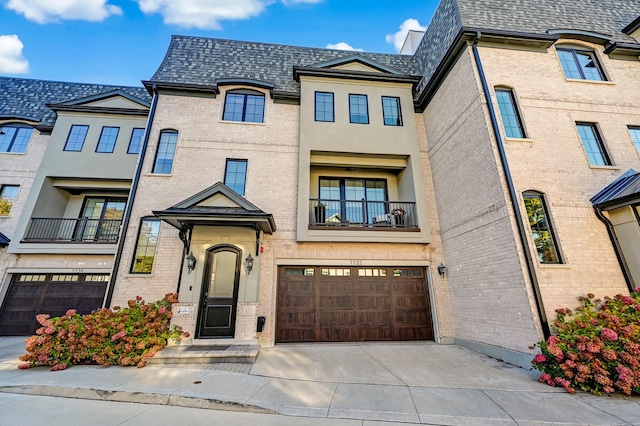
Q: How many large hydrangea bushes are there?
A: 2